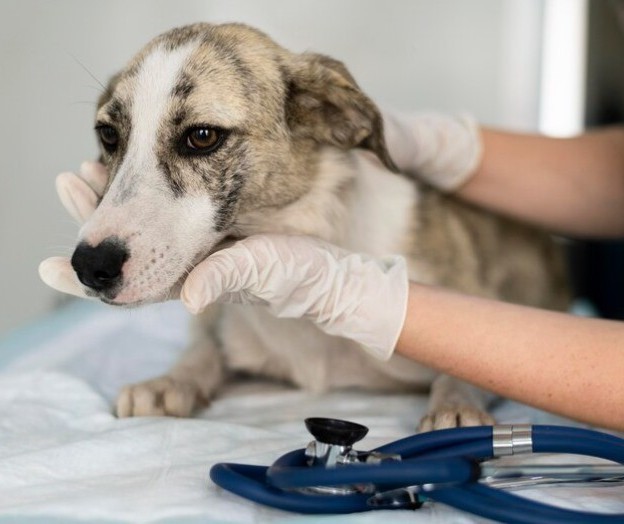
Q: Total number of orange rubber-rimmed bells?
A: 0